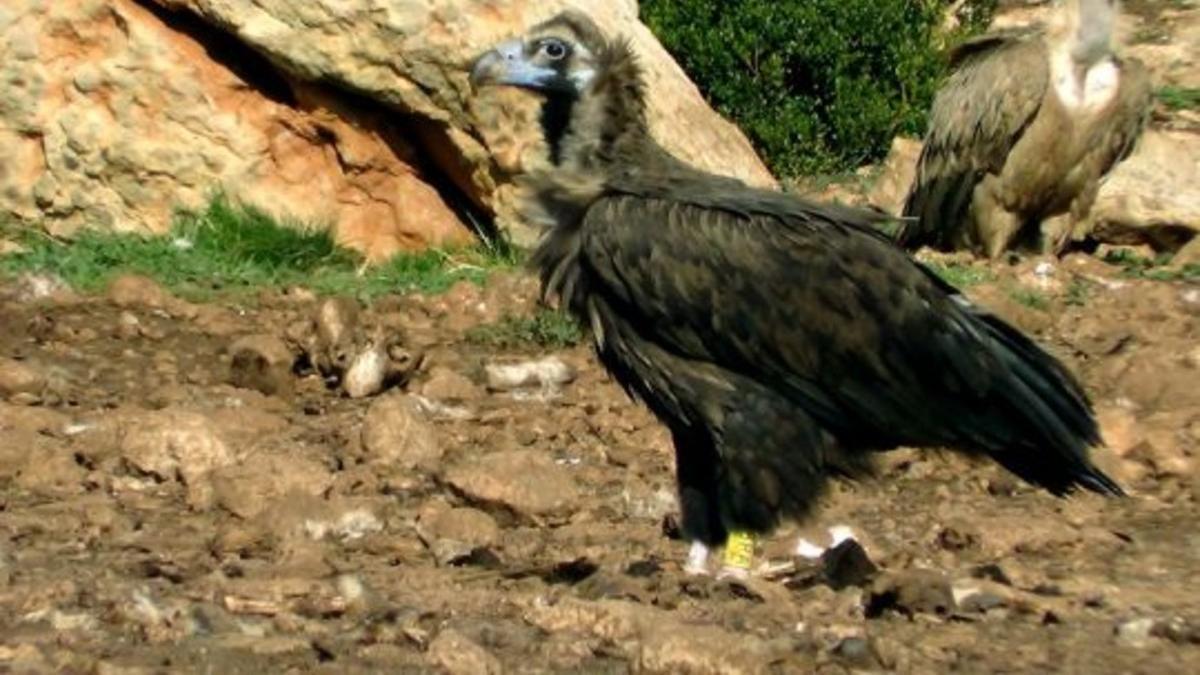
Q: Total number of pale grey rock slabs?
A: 0